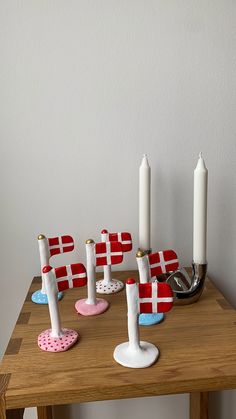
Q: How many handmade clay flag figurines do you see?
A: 6